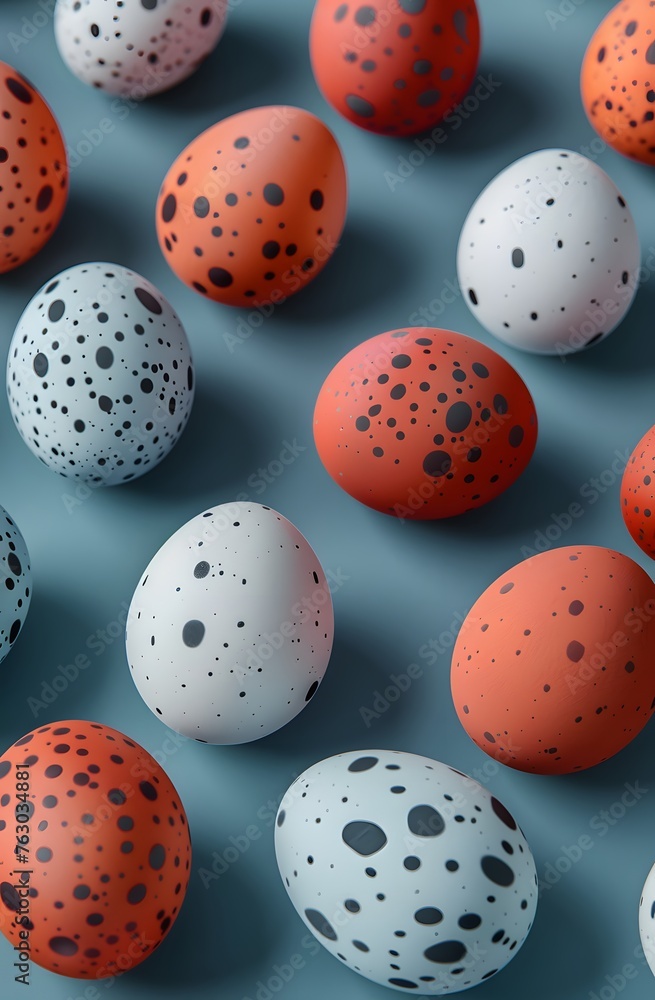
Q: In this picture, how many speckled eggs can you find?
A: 15